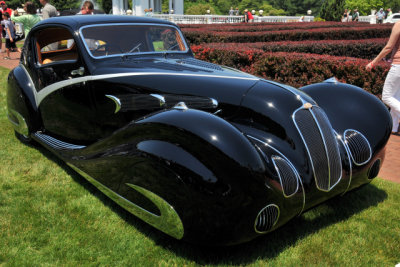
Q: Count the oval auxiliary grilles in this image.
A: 4